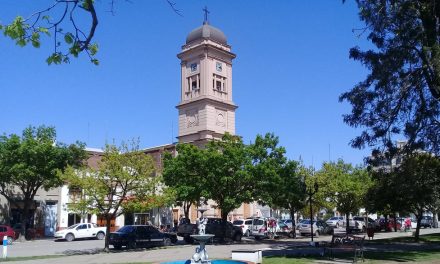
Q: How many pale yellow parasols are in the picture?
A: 0